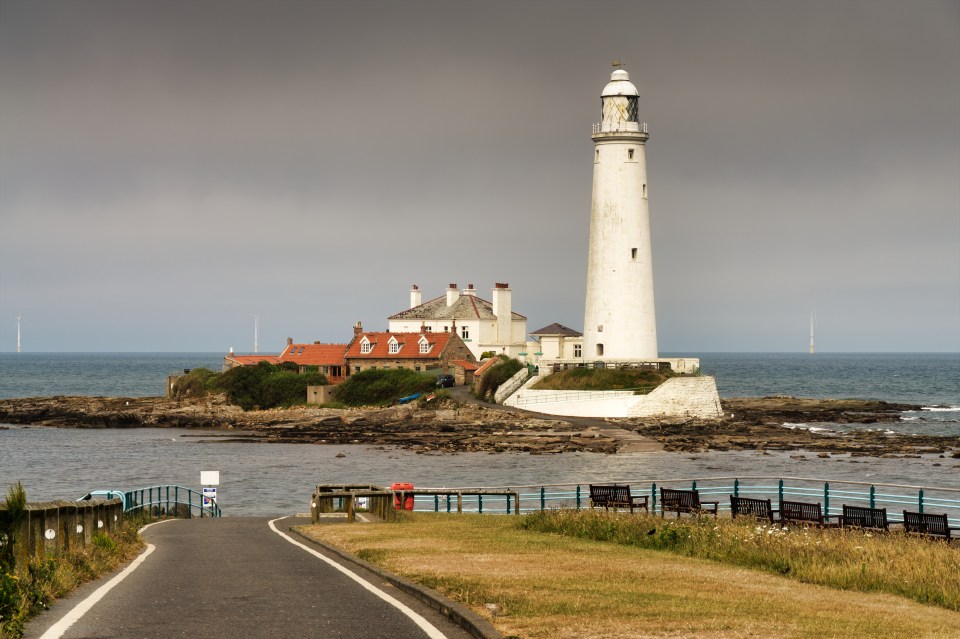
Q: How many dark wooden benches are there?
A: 6